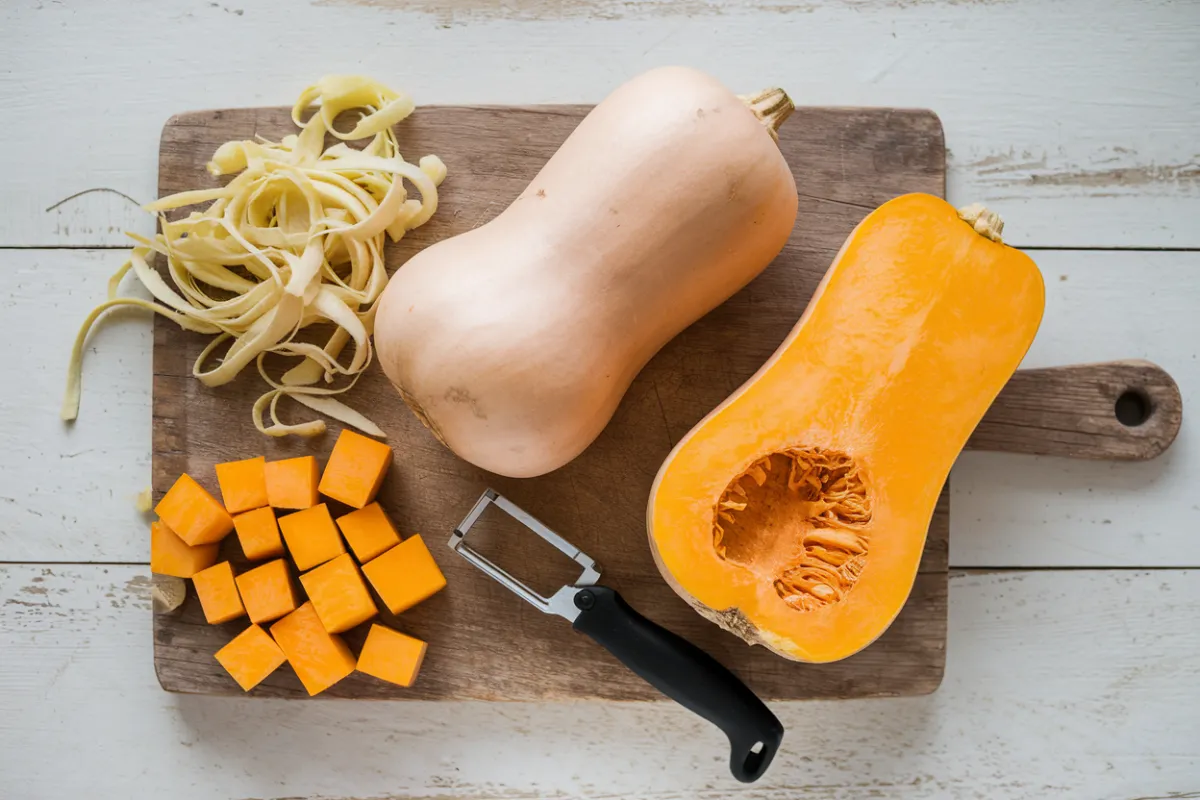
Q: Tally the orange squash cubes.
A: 15